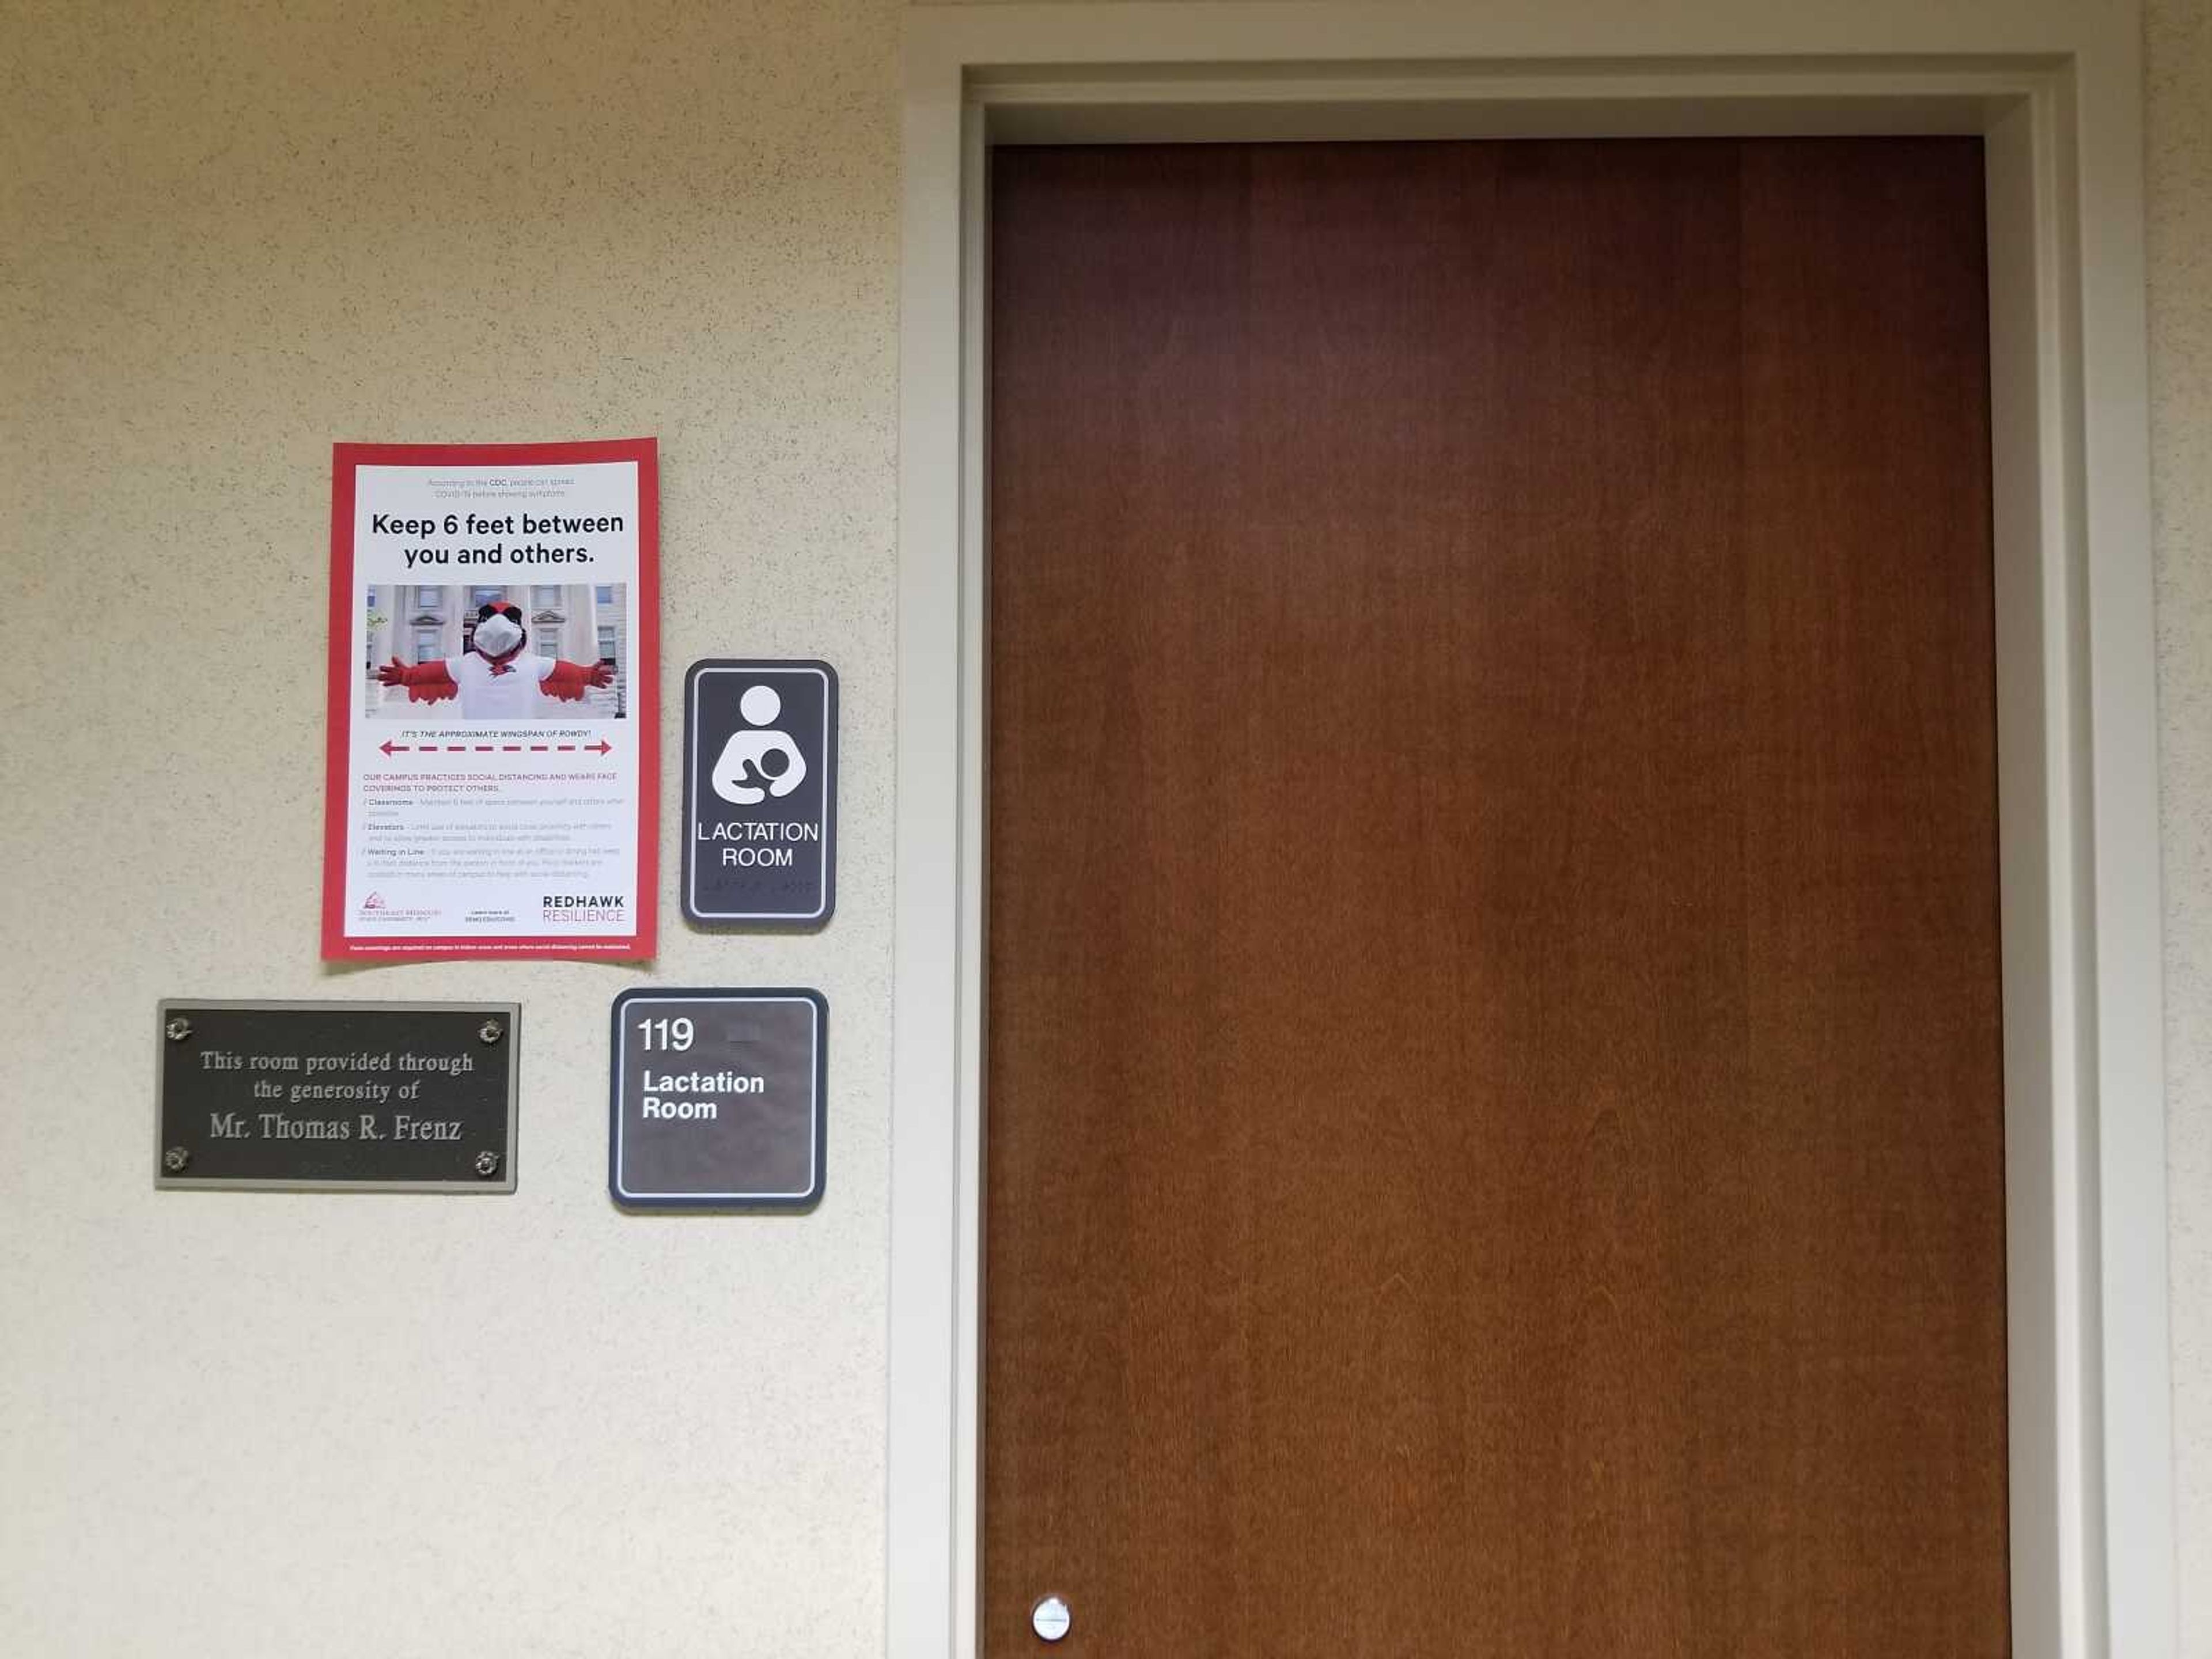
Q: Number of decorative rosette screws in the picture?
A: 4